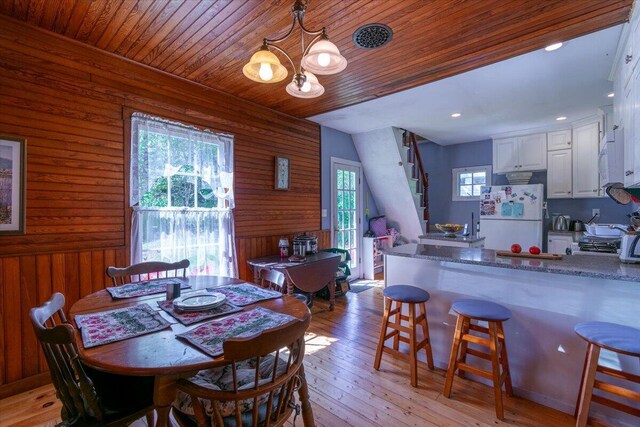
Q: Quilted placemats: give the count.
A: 5